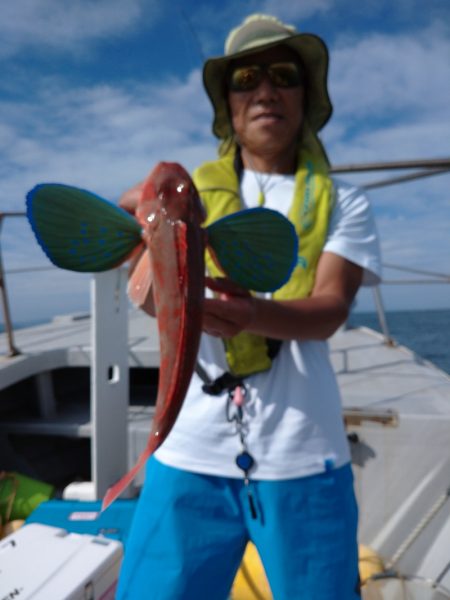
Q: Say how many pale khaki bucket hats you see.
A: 1